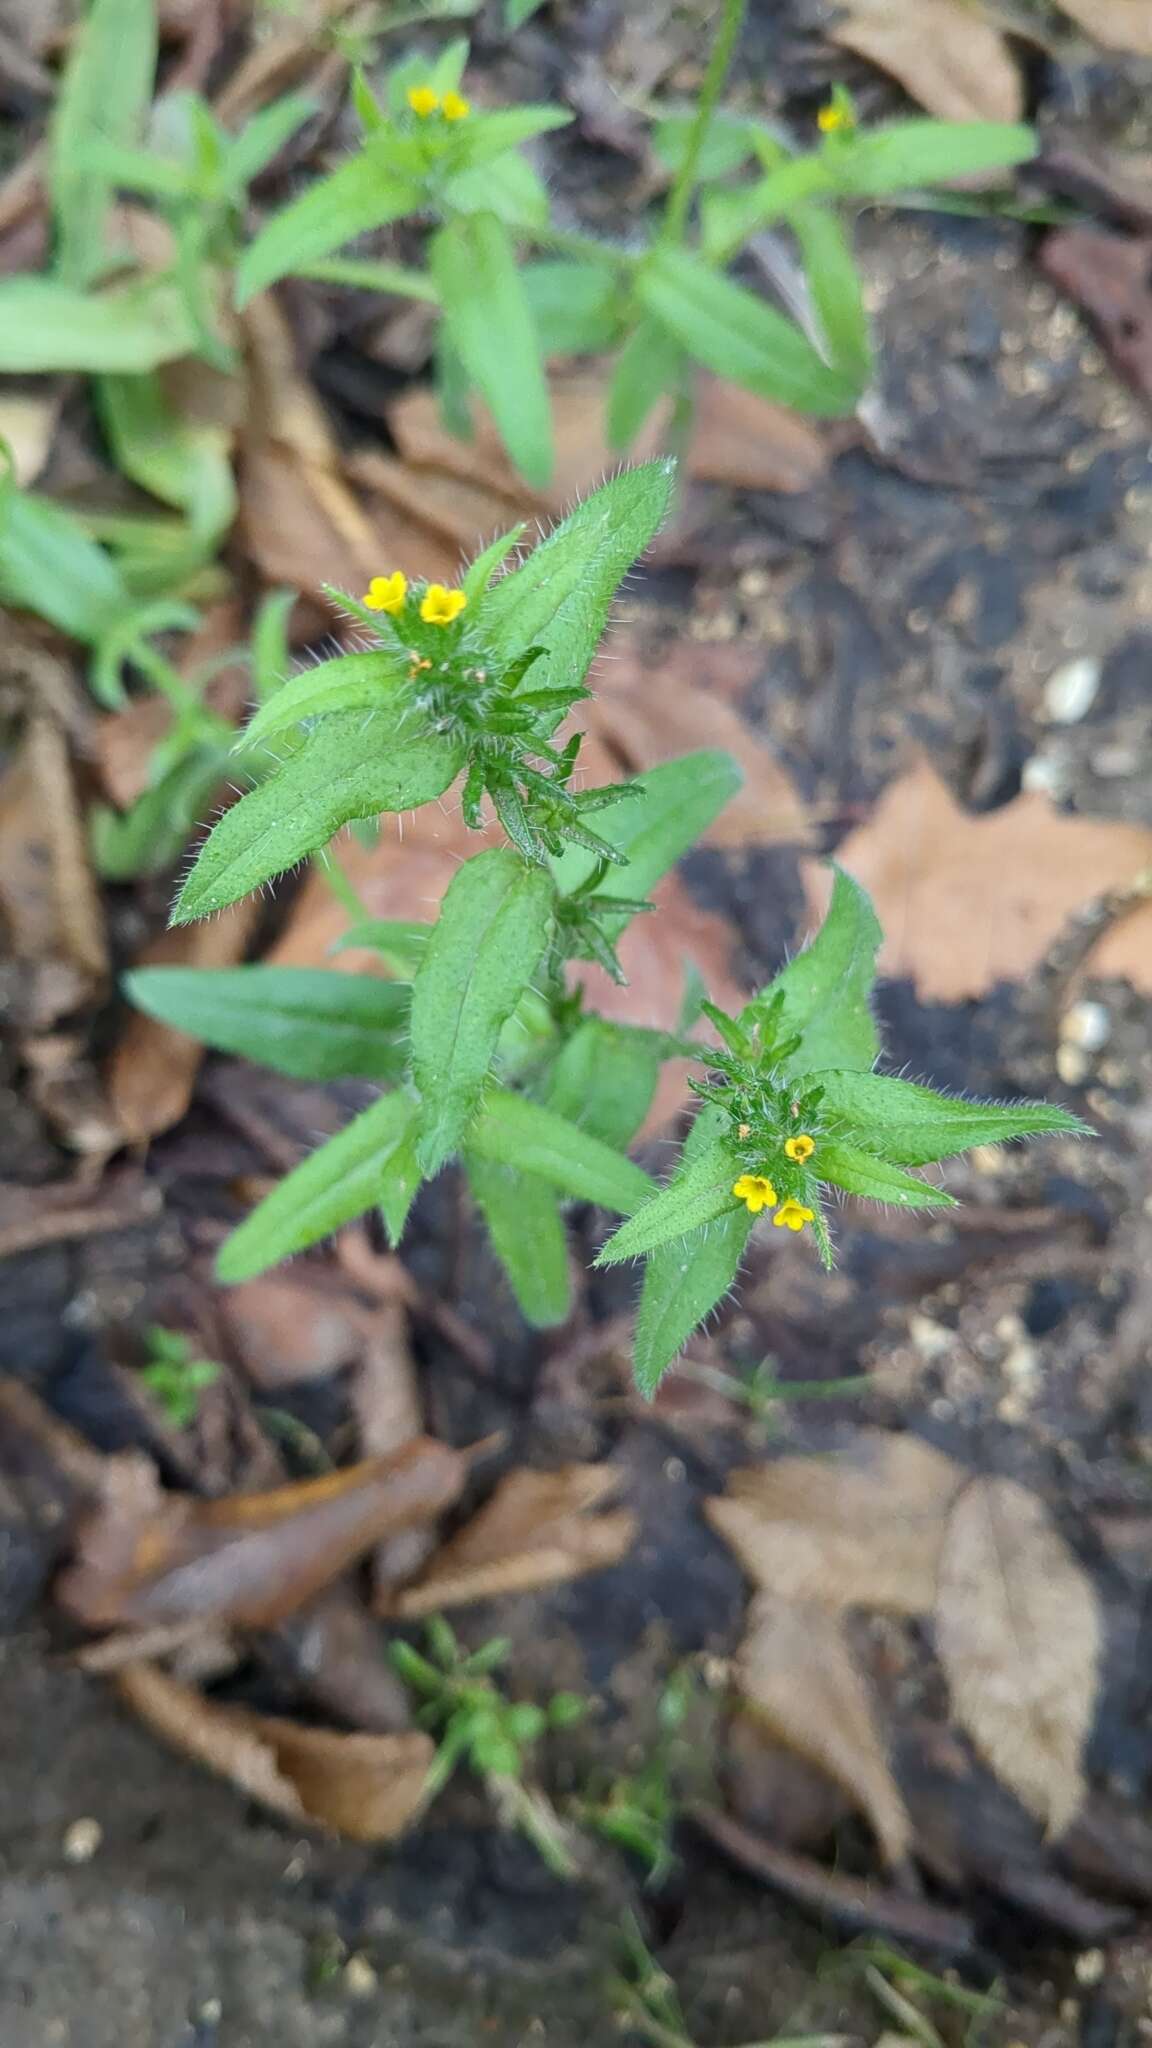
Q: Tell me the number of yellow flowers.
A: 8